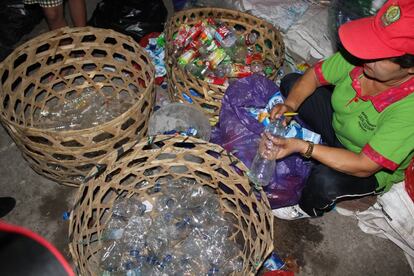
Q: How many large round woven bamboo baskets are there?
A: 3